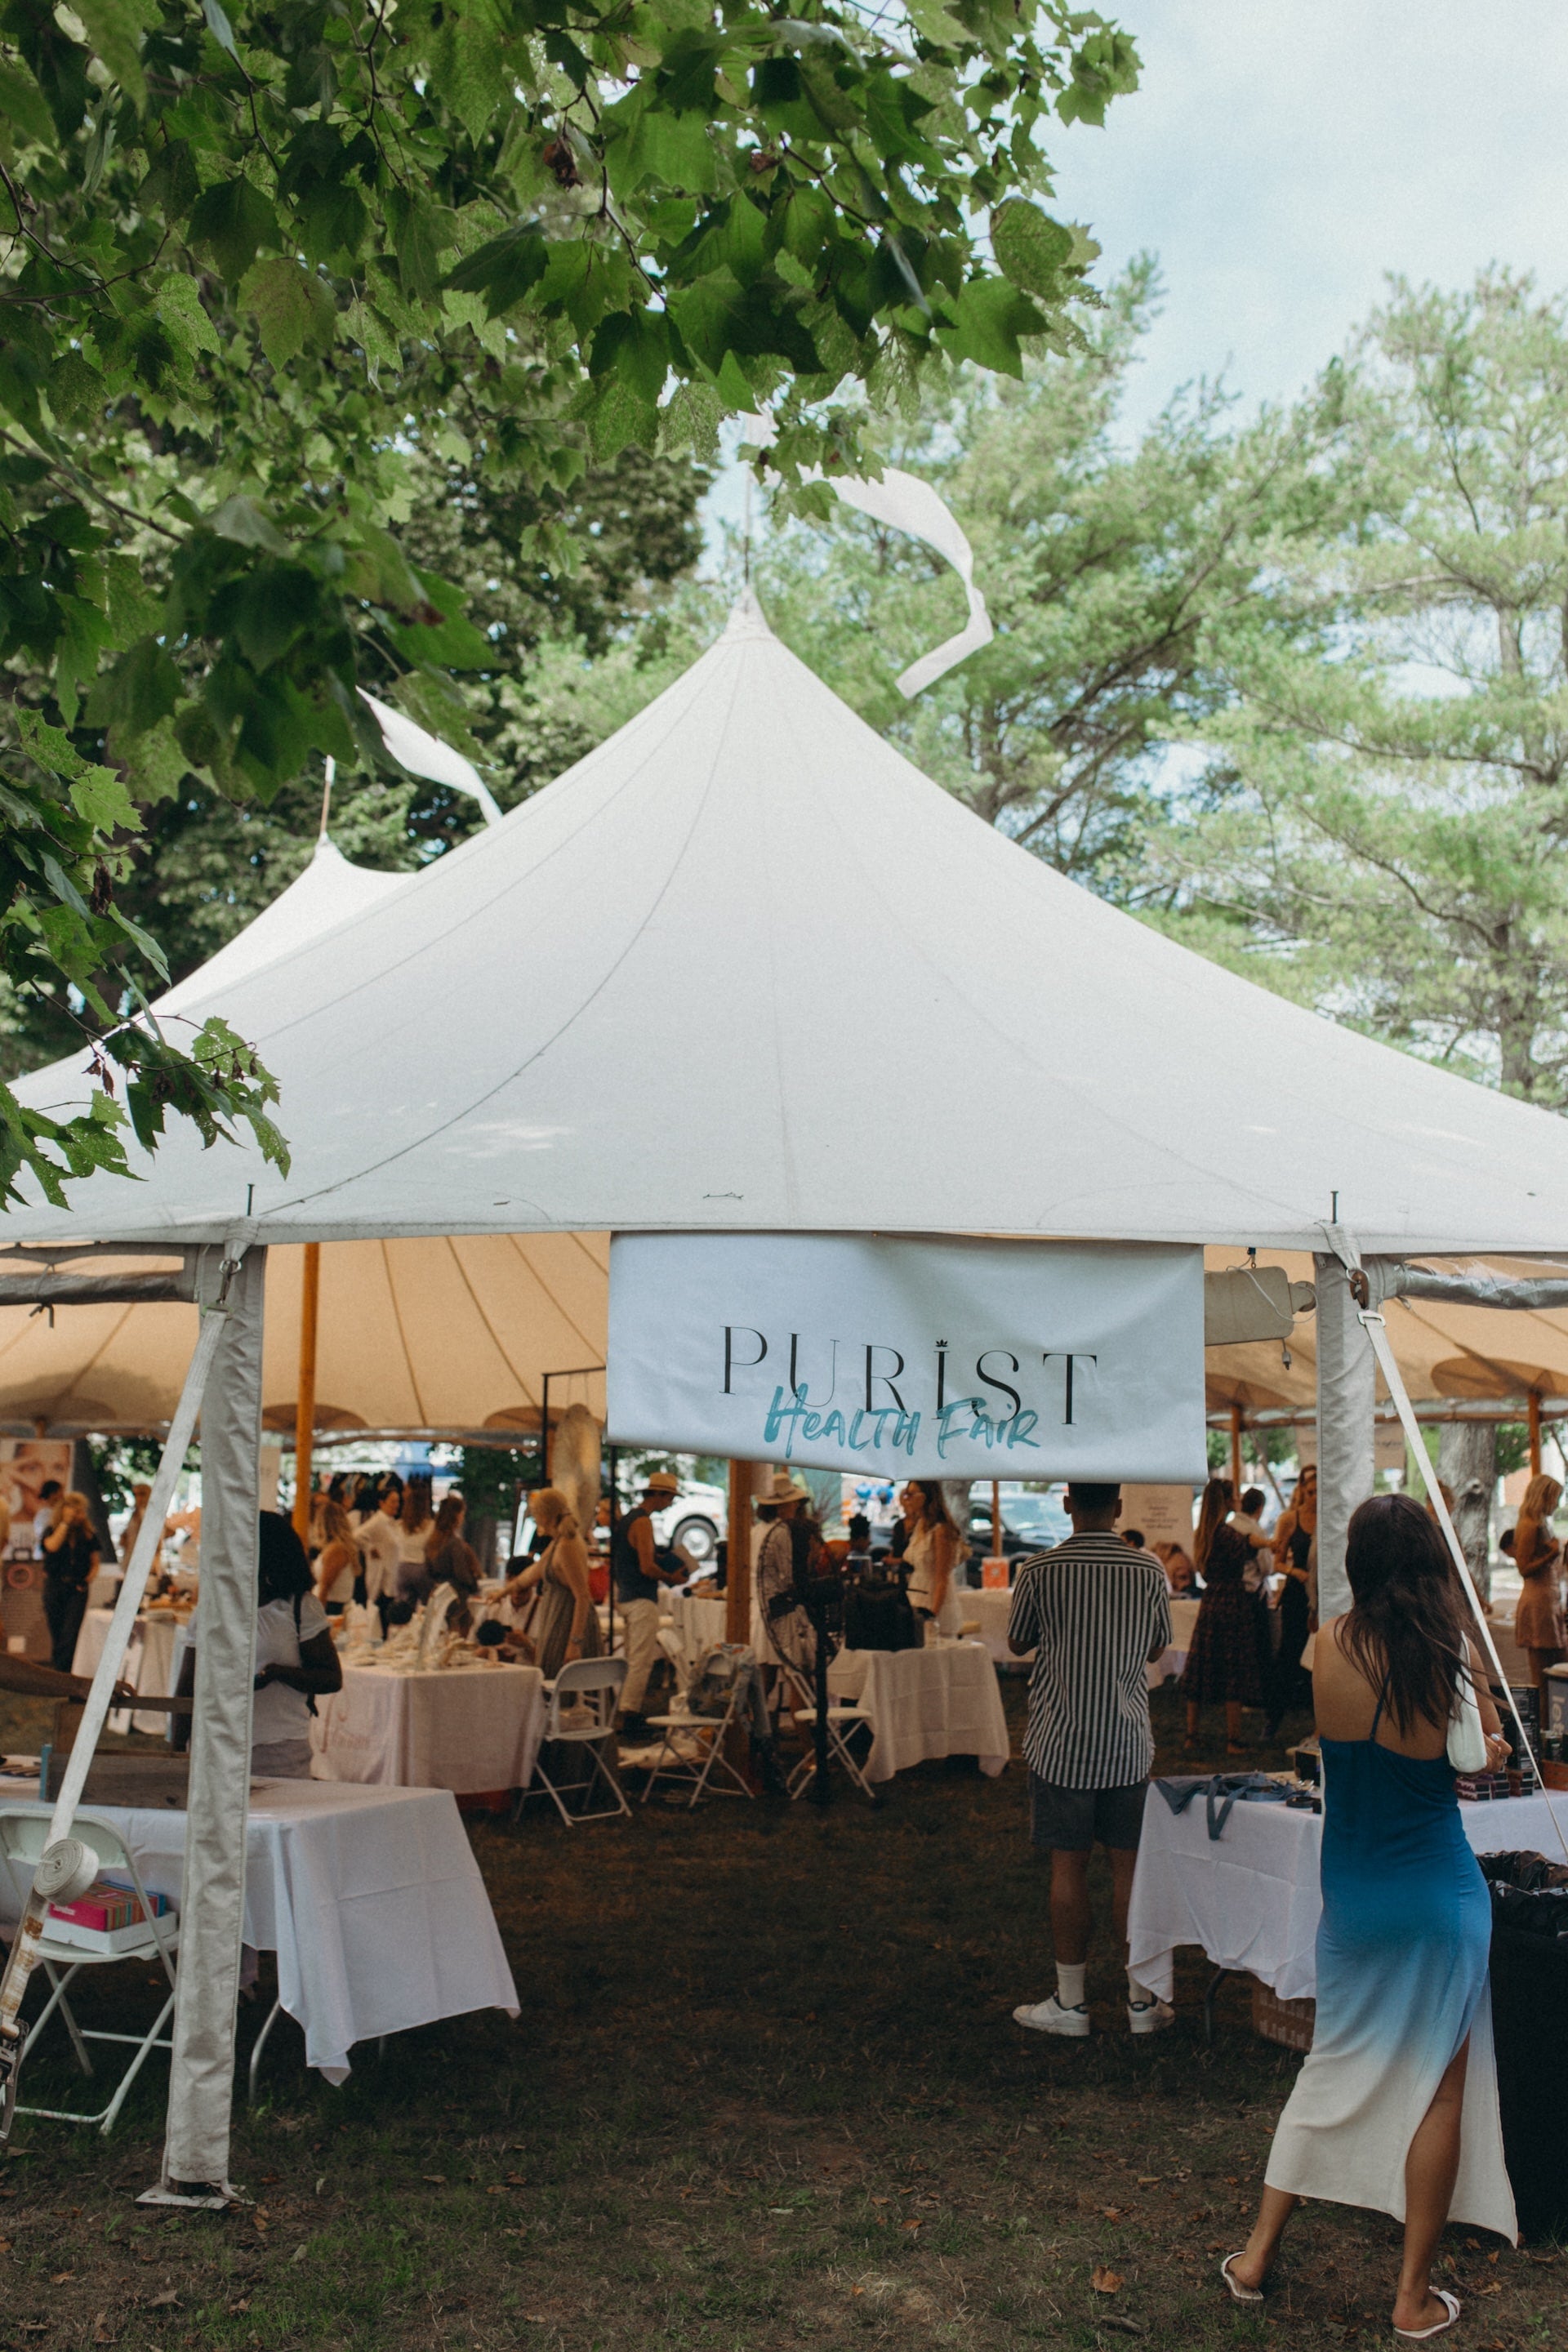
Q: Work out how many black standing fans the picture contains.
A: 1